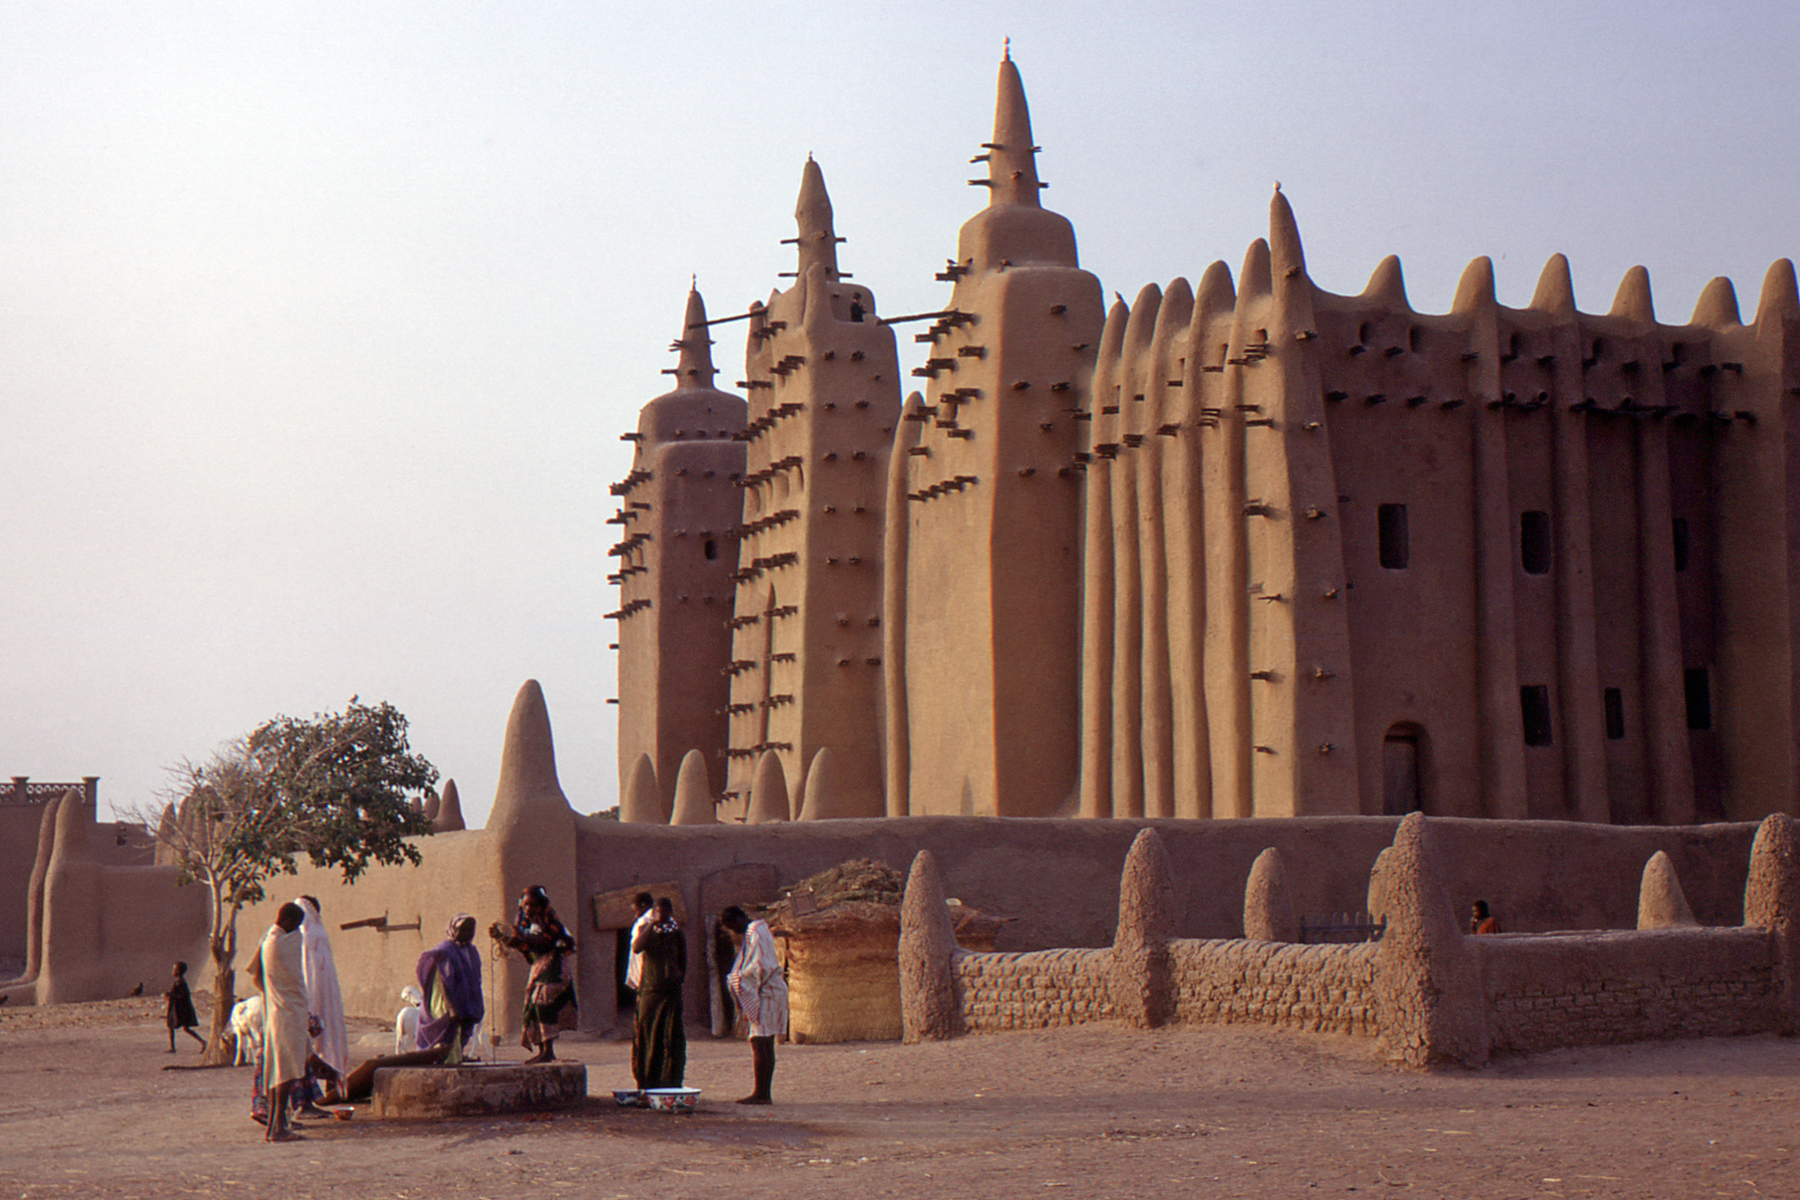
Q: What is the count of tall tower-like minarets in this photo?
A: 3